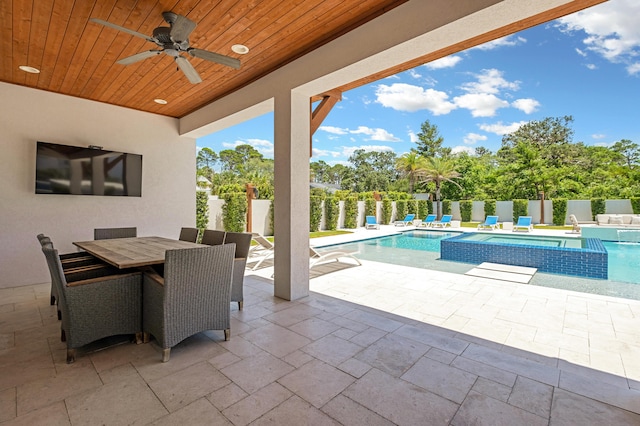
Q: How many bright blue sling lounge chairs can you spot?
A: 6